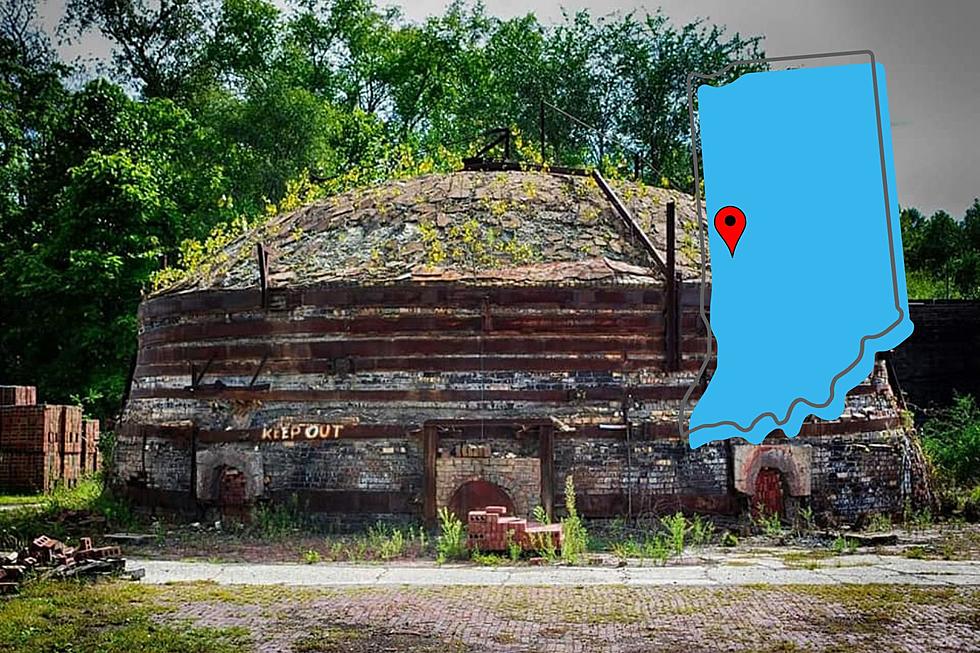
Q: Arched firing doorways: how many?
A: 3